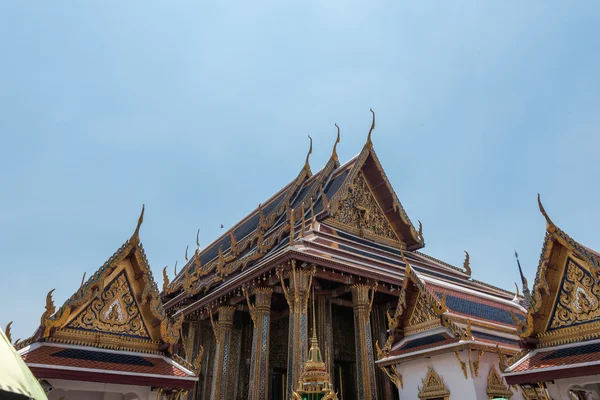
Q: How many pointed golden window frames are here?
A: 2